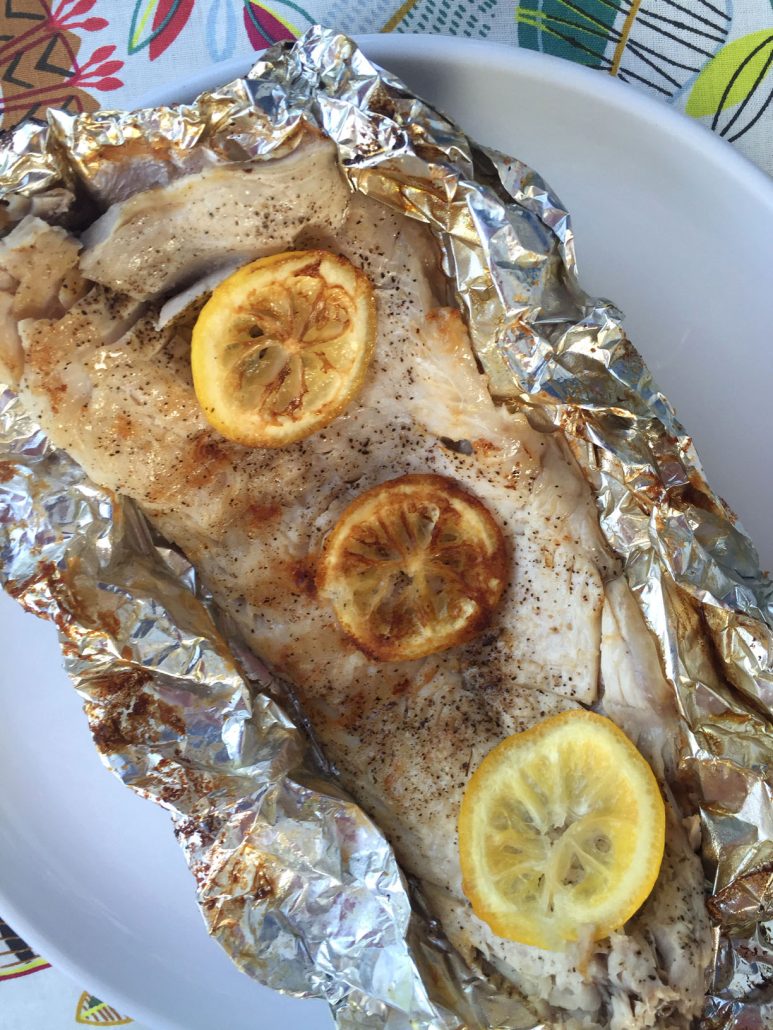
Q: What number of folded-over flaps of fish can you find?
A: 1